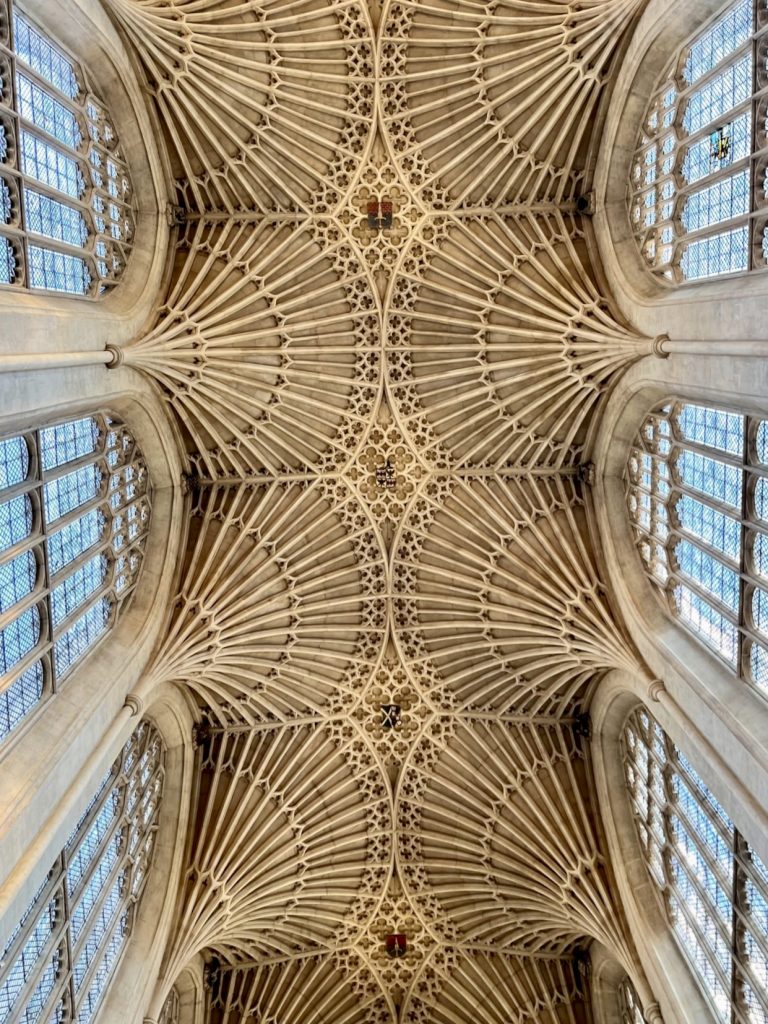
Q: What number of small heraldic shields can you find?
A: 4